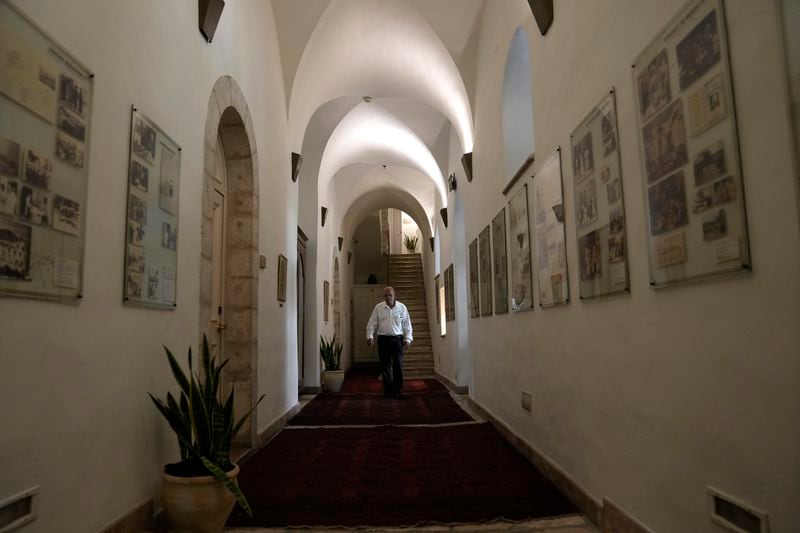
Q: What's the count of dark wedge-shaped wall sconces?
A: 9